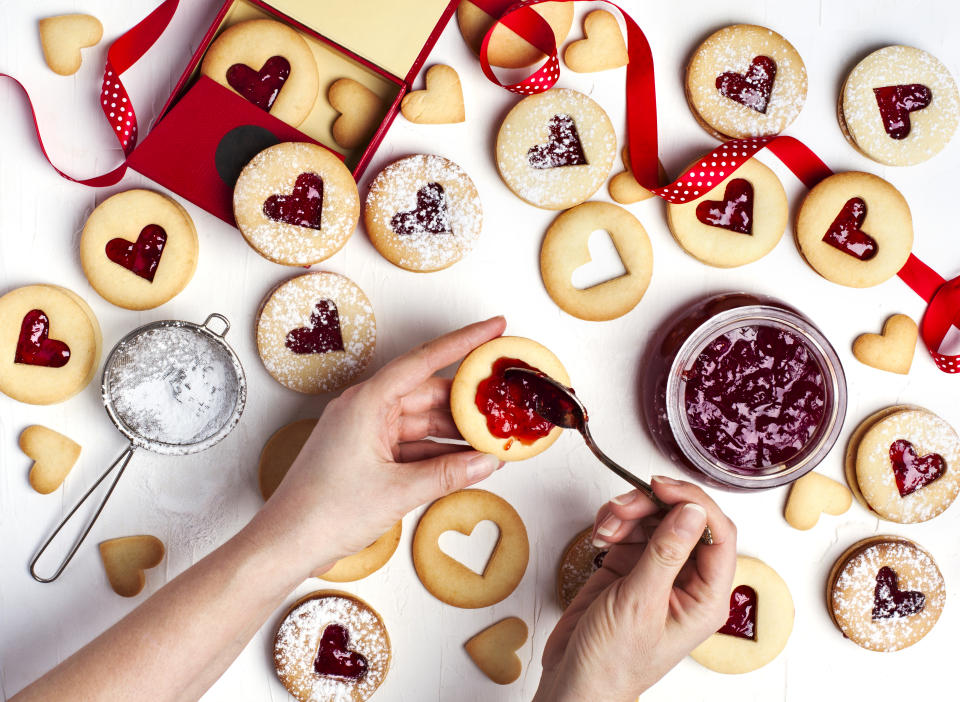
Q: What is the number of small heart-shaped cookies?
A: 10